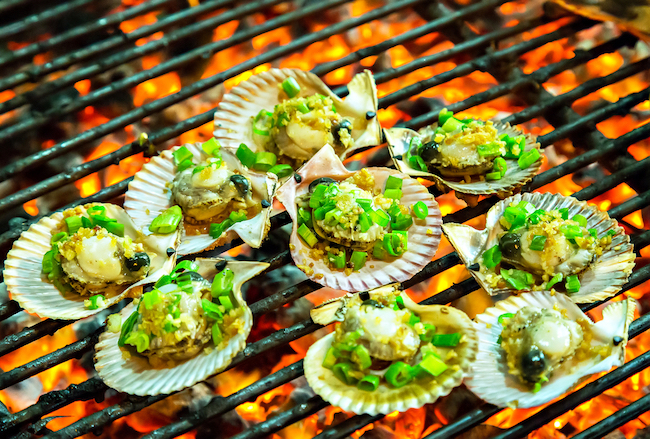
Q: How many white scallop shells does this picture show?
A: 9